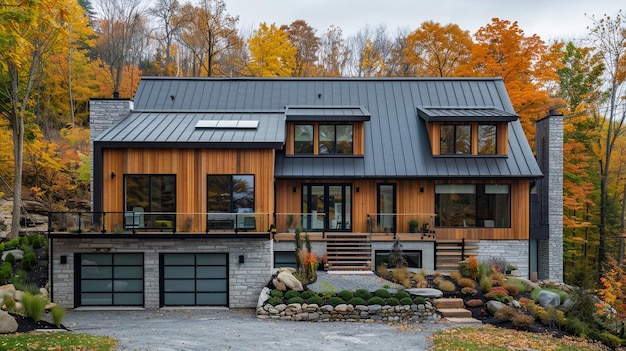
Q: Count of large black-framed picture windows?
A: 3